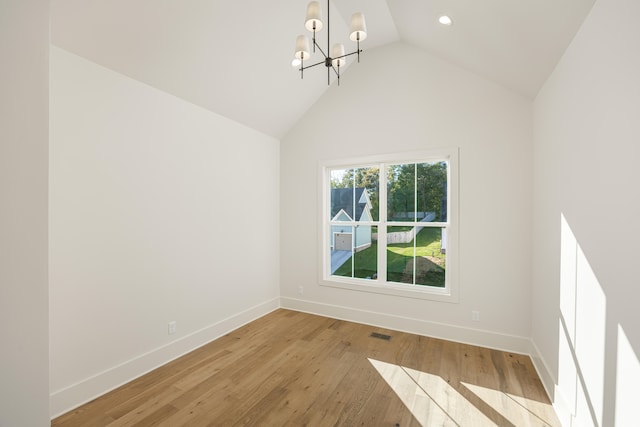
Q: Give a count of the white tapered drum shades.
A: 4